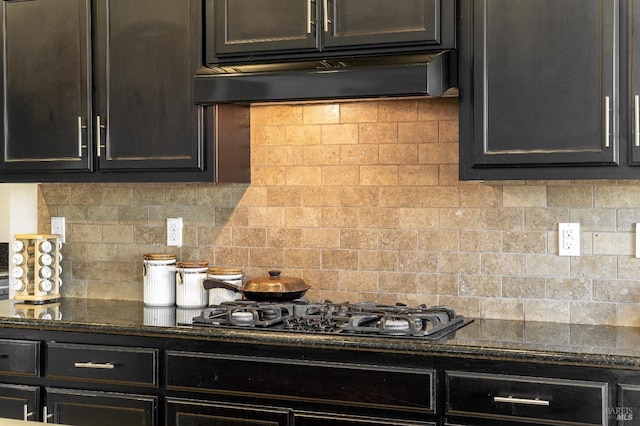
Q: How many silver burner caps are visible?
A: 2